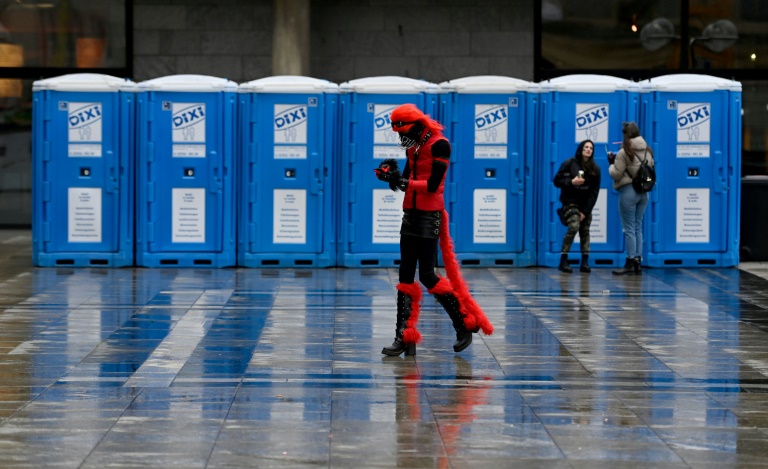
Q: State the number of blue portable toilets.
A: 7